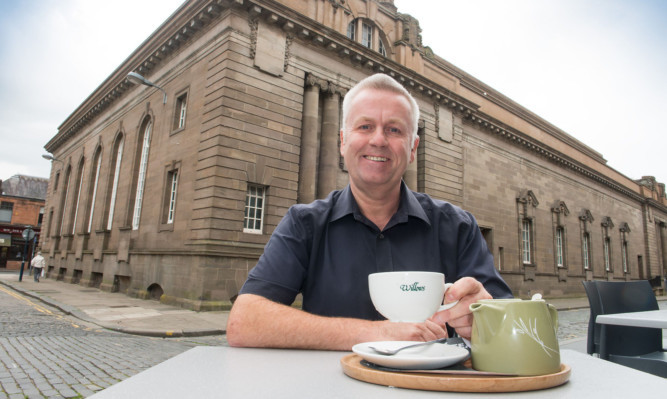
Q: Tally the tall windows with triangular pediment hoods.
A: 5